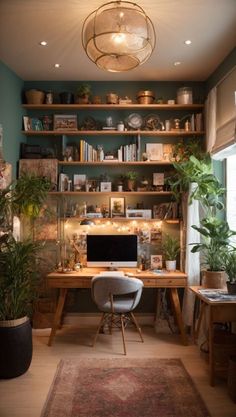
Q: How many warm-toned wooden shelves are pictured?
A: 5